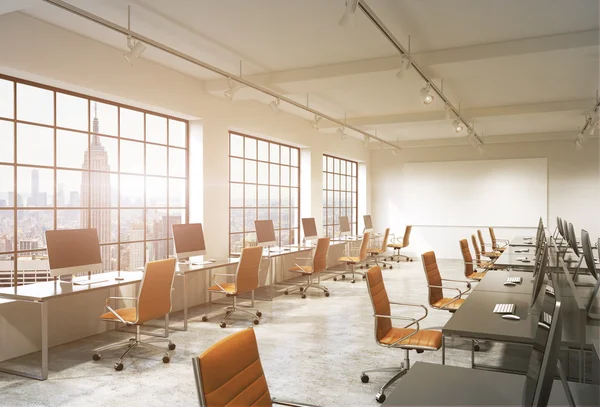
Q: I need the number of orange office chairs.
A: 13